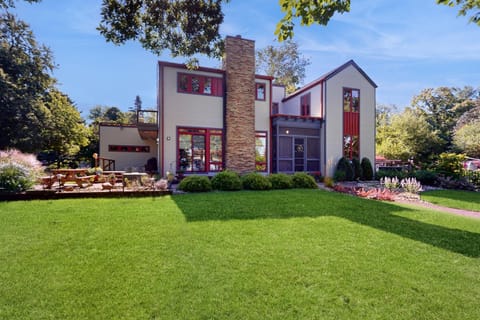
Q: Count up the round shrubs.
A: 5